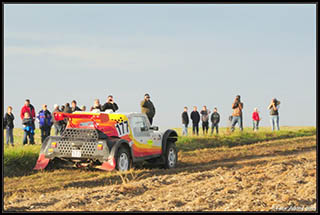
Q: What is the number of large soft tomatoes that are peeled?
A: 0